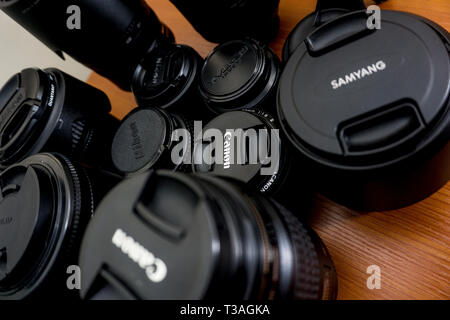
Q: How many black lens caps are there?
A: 8